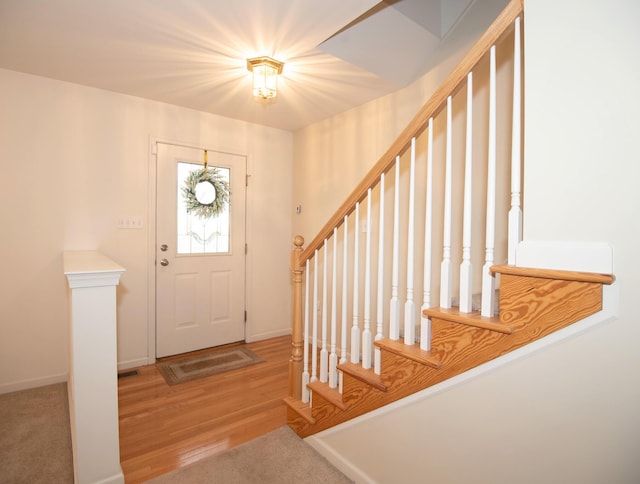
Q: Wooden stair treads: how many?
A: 6